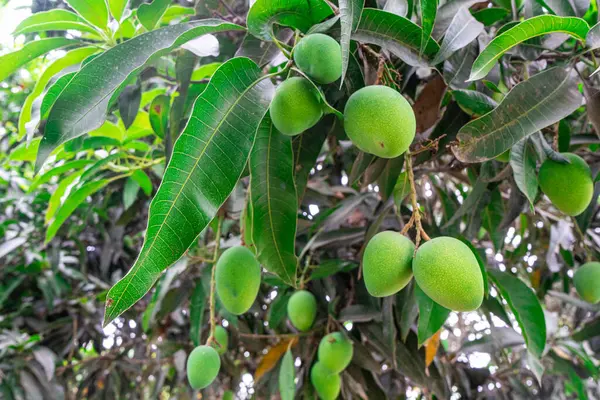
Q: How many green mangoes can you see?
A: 13